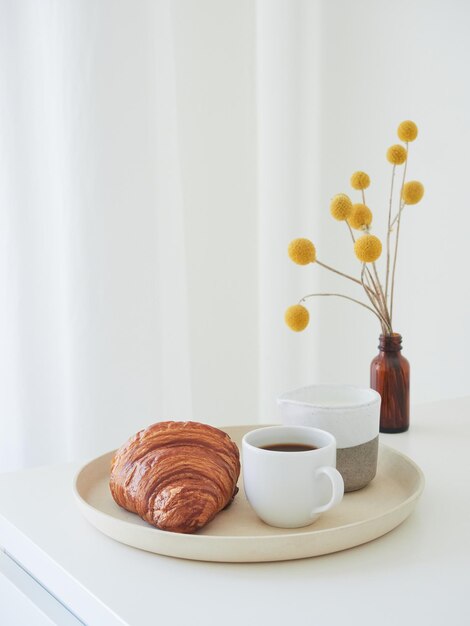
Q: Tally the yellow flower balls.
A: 9